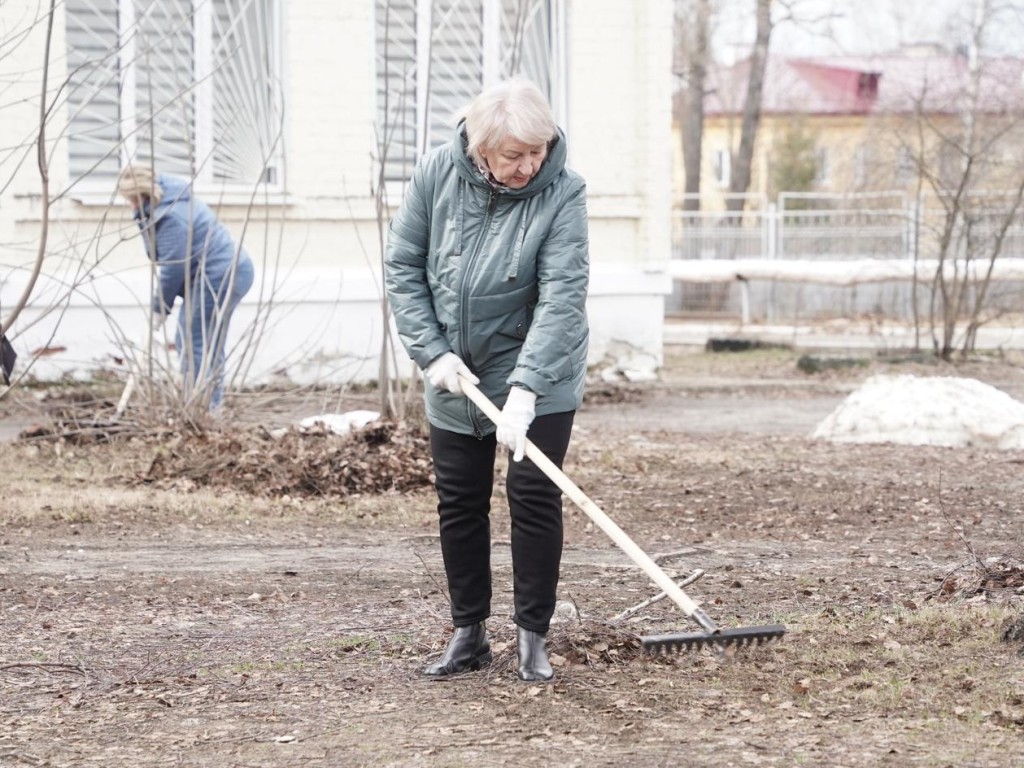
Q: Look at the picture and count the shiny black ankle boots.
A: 2